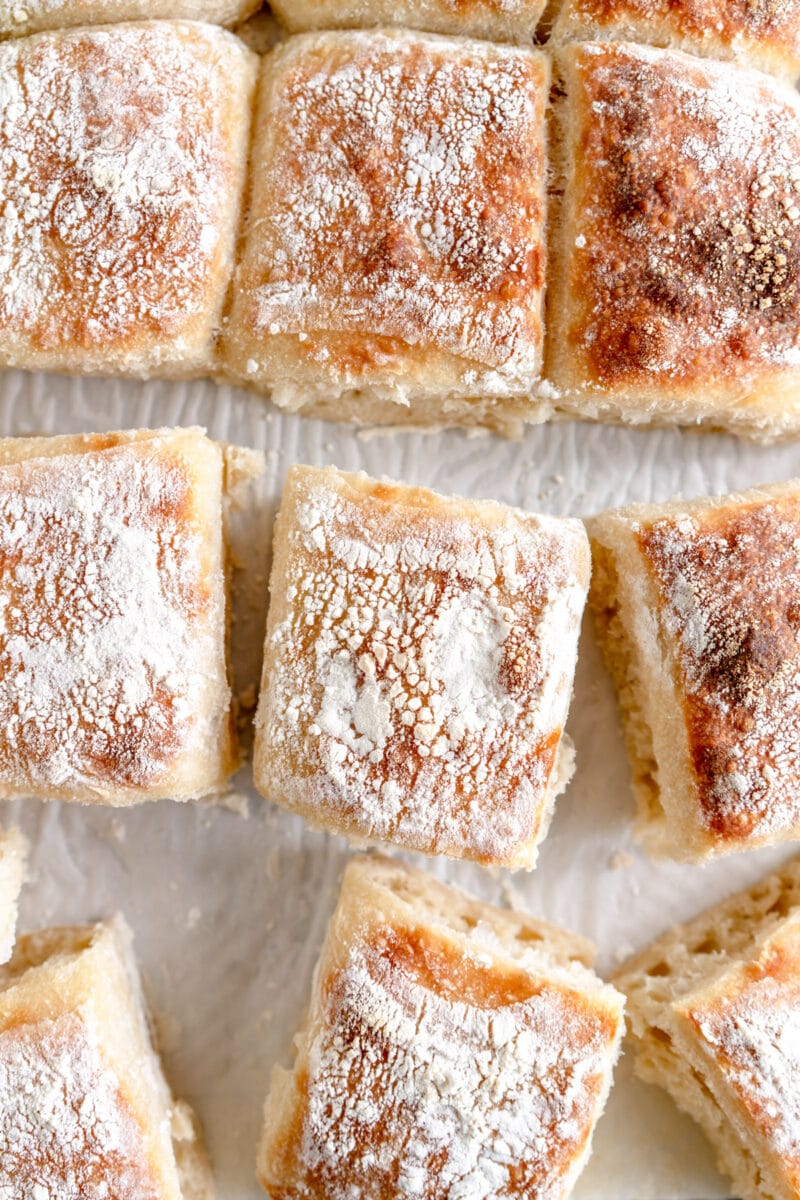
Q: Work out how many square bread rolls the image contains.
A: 12